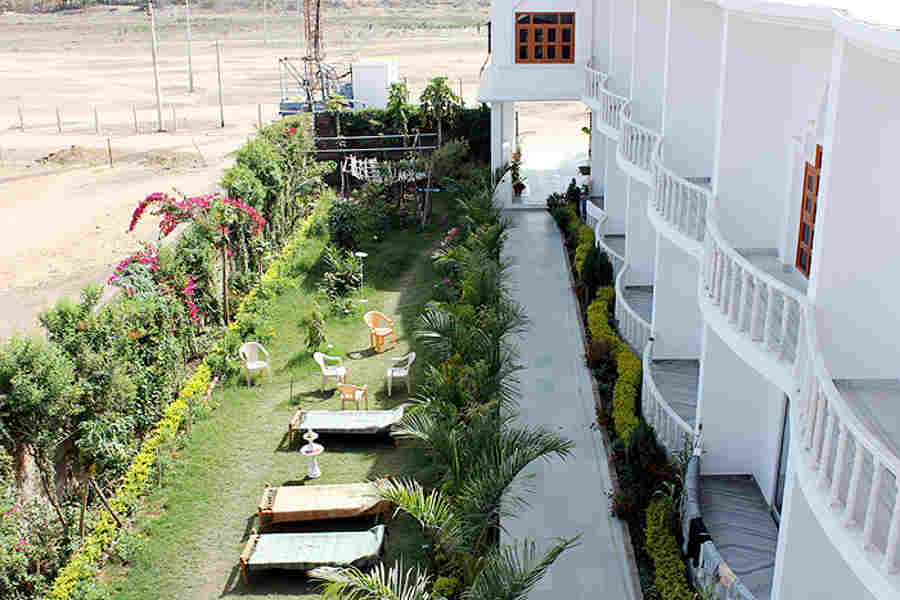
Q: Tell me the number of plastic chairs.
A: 5